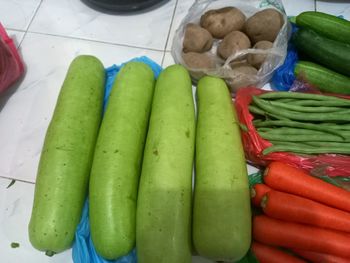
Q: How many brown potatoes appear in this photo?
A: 7